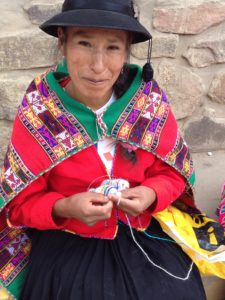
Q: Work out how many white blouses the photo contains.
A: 1